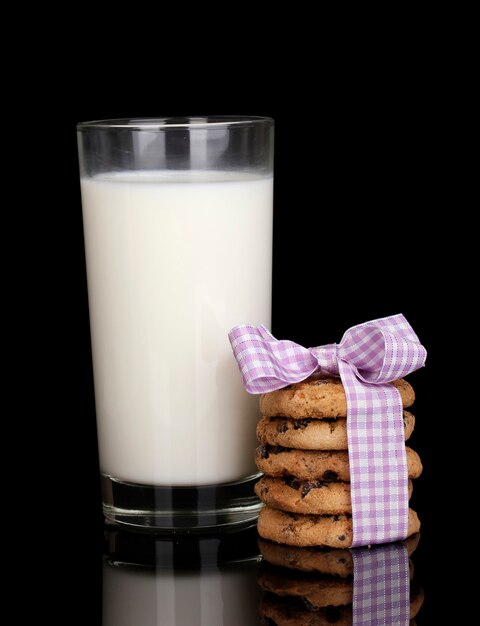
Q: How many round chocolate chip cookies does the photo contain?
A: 5